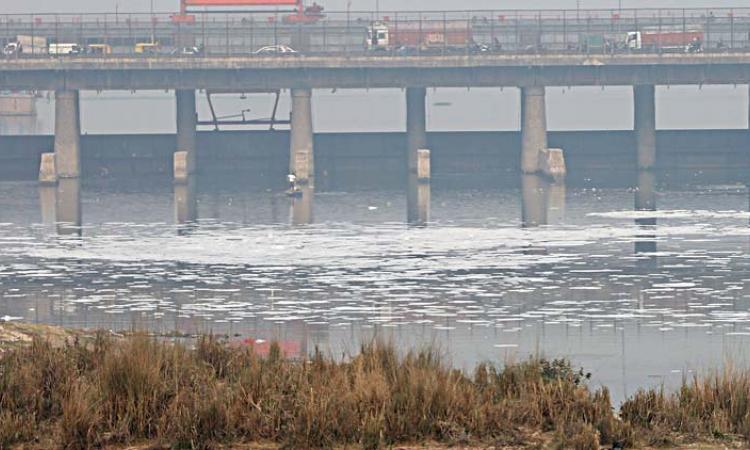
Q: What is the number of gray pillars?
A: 6